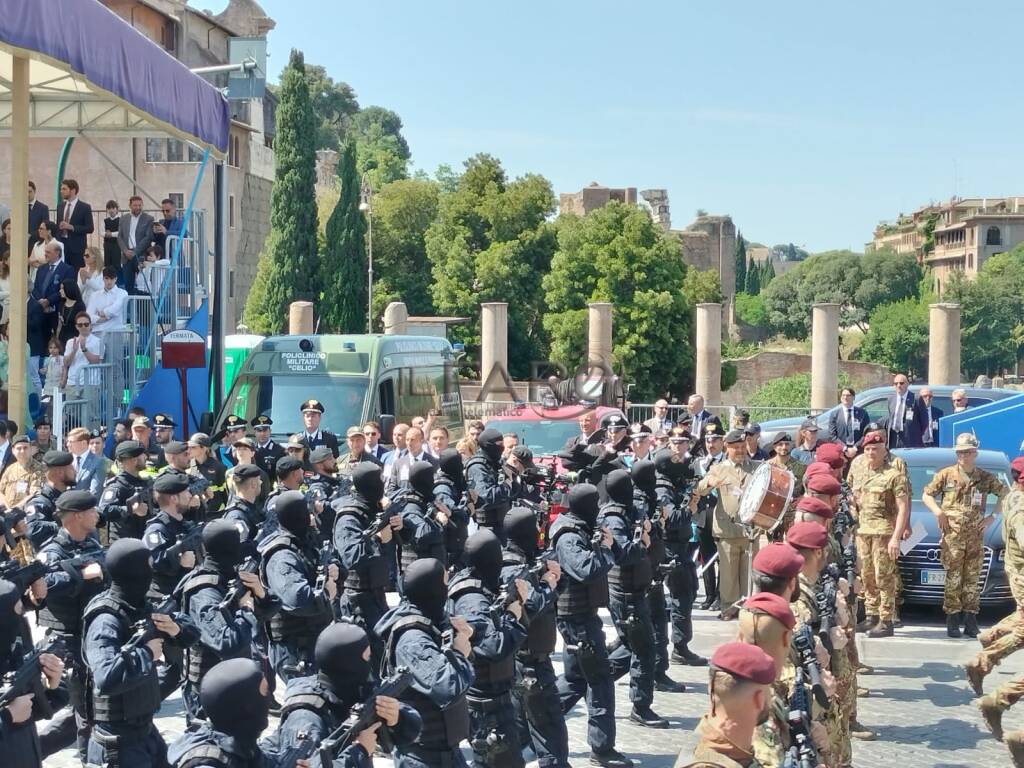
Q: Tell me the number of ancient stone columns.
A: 7